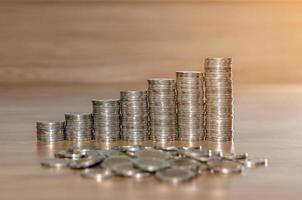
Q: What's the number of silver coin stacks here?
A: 7